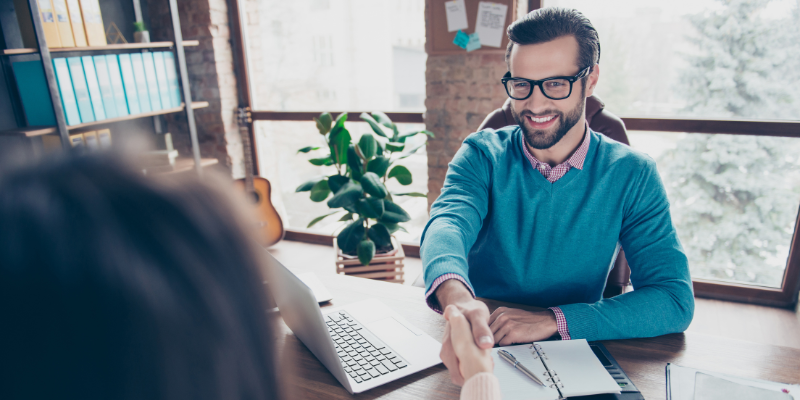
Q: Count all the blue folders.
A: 10